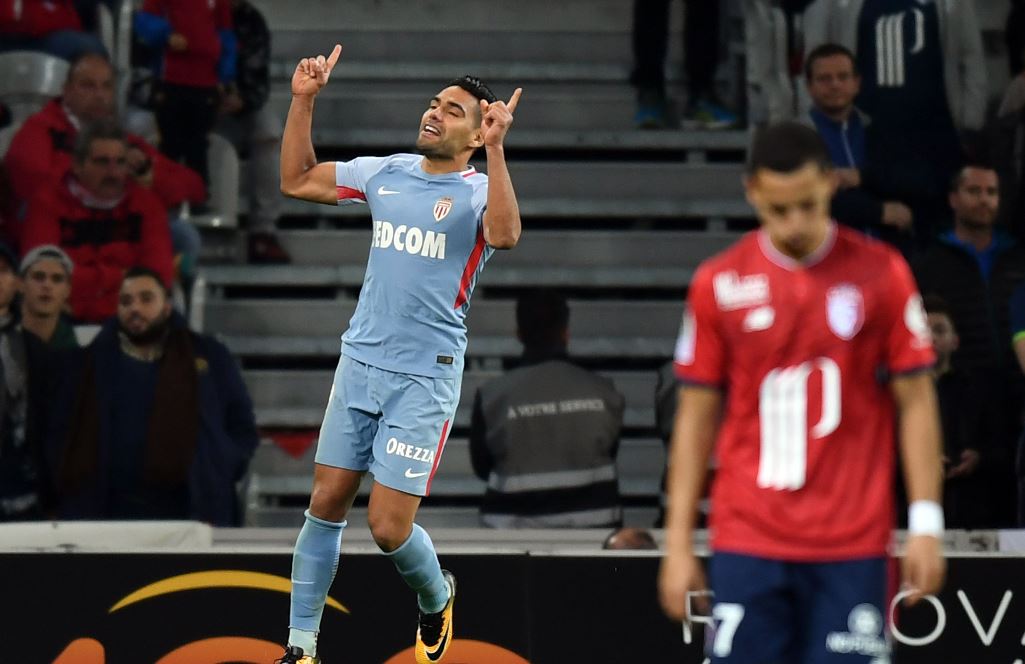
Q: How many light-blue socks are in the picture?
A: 2